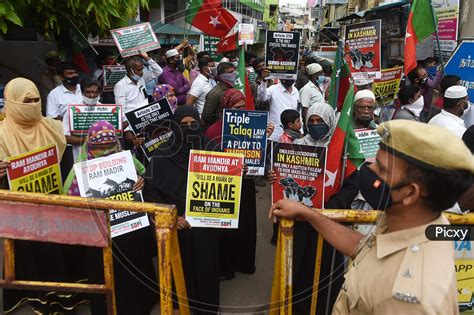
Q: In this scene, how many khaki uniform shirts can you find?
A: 1